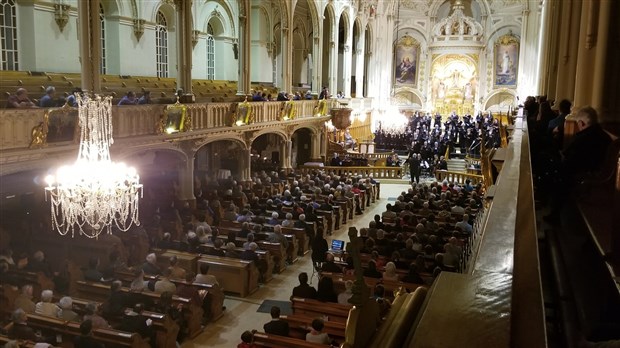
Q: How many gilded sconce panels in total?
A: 5